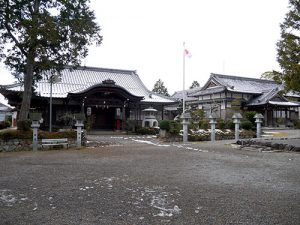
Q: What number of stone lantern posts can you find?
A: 6